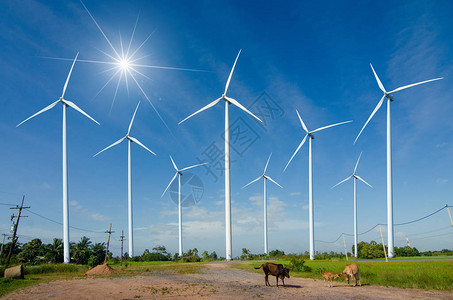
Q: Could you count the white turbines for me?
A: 8